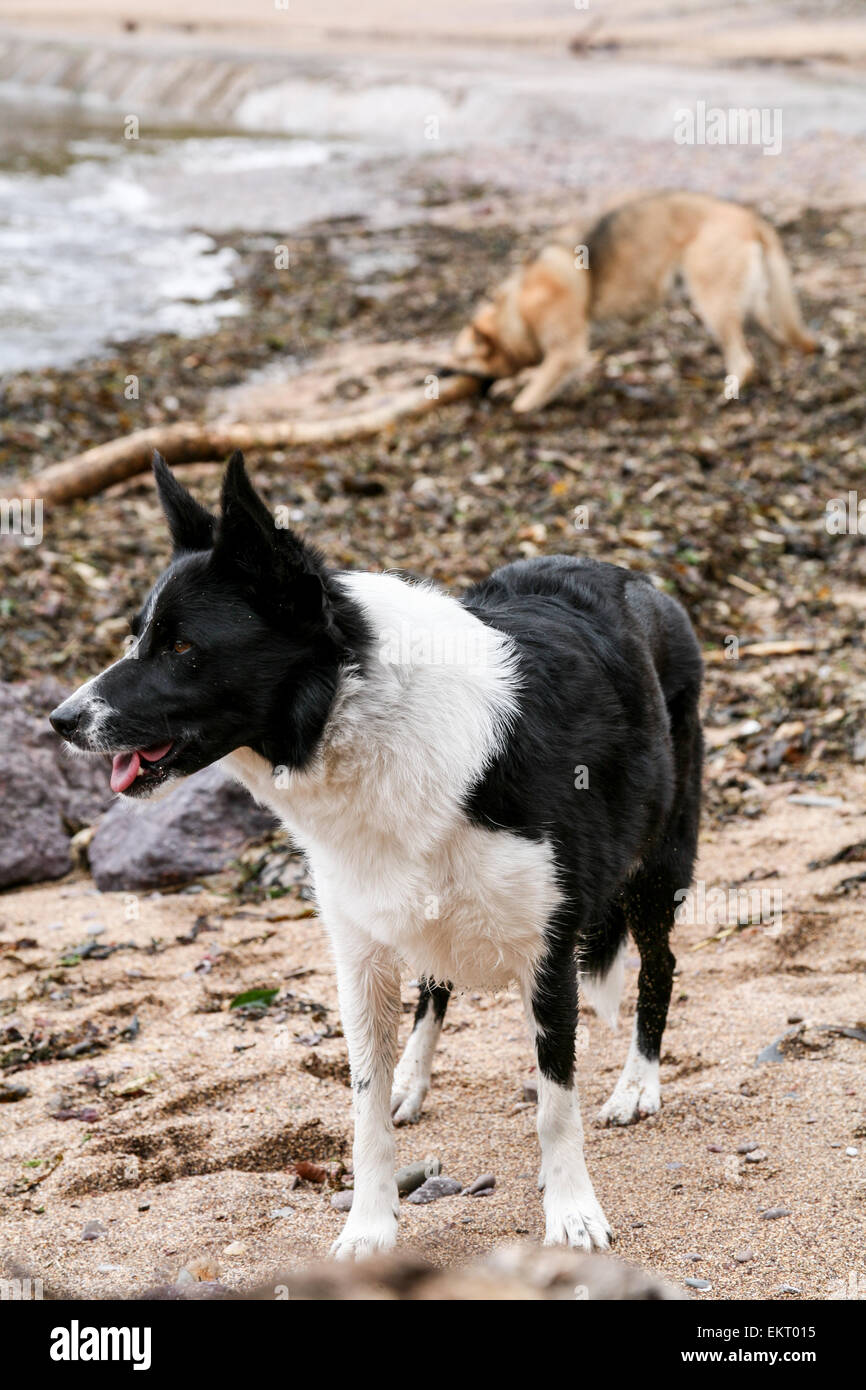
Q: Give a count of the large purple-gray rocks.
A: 2